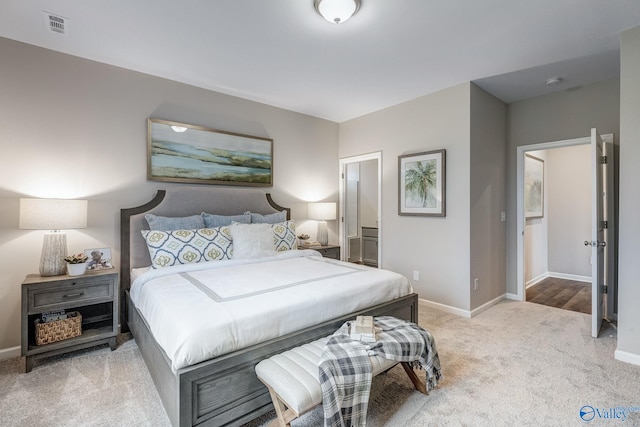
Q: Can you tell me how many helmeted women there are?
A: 0